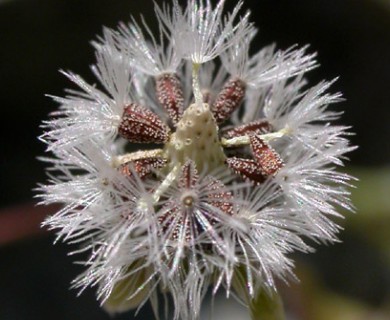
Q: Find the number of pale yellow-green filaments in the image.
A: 4